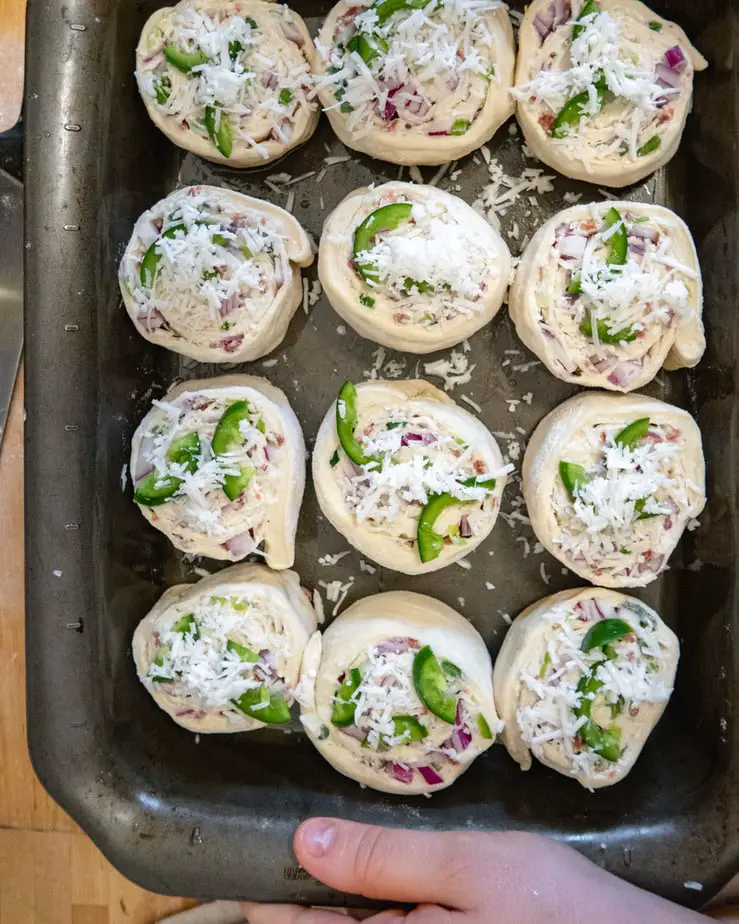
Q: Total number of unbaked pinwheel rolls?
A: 12